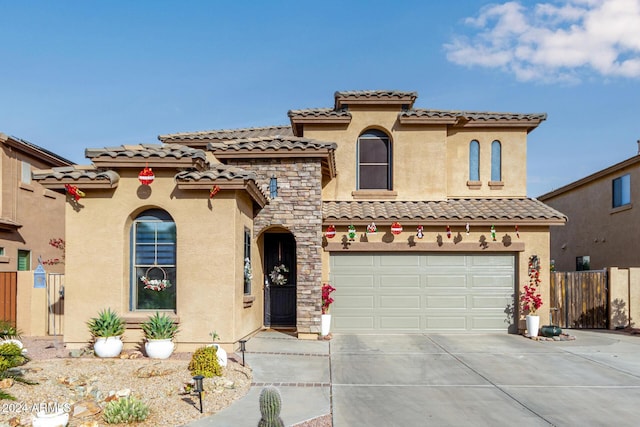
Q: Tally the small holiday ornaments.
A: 12